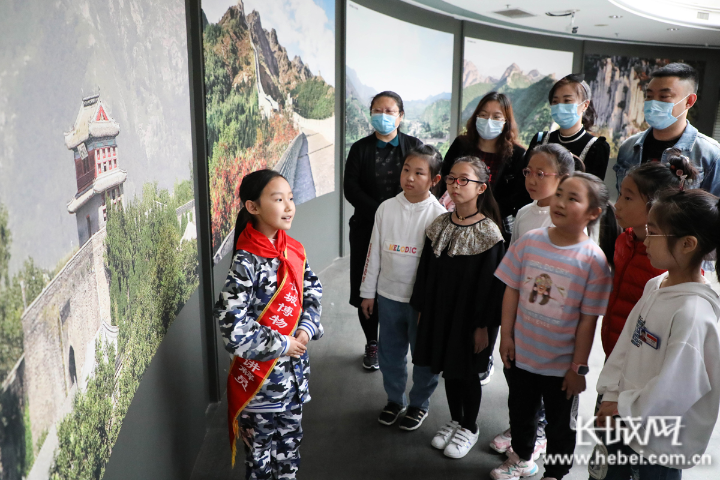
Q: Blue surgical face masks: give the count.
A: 4